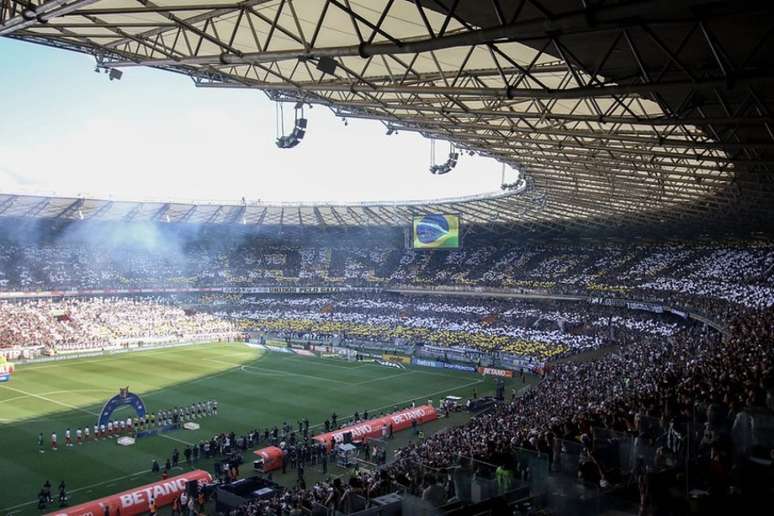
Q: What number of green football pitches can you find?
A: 1